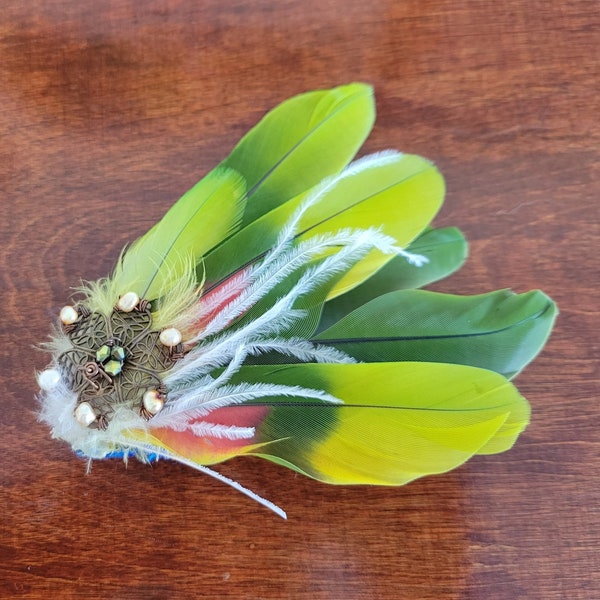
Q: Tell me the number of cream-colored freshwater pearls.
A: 6